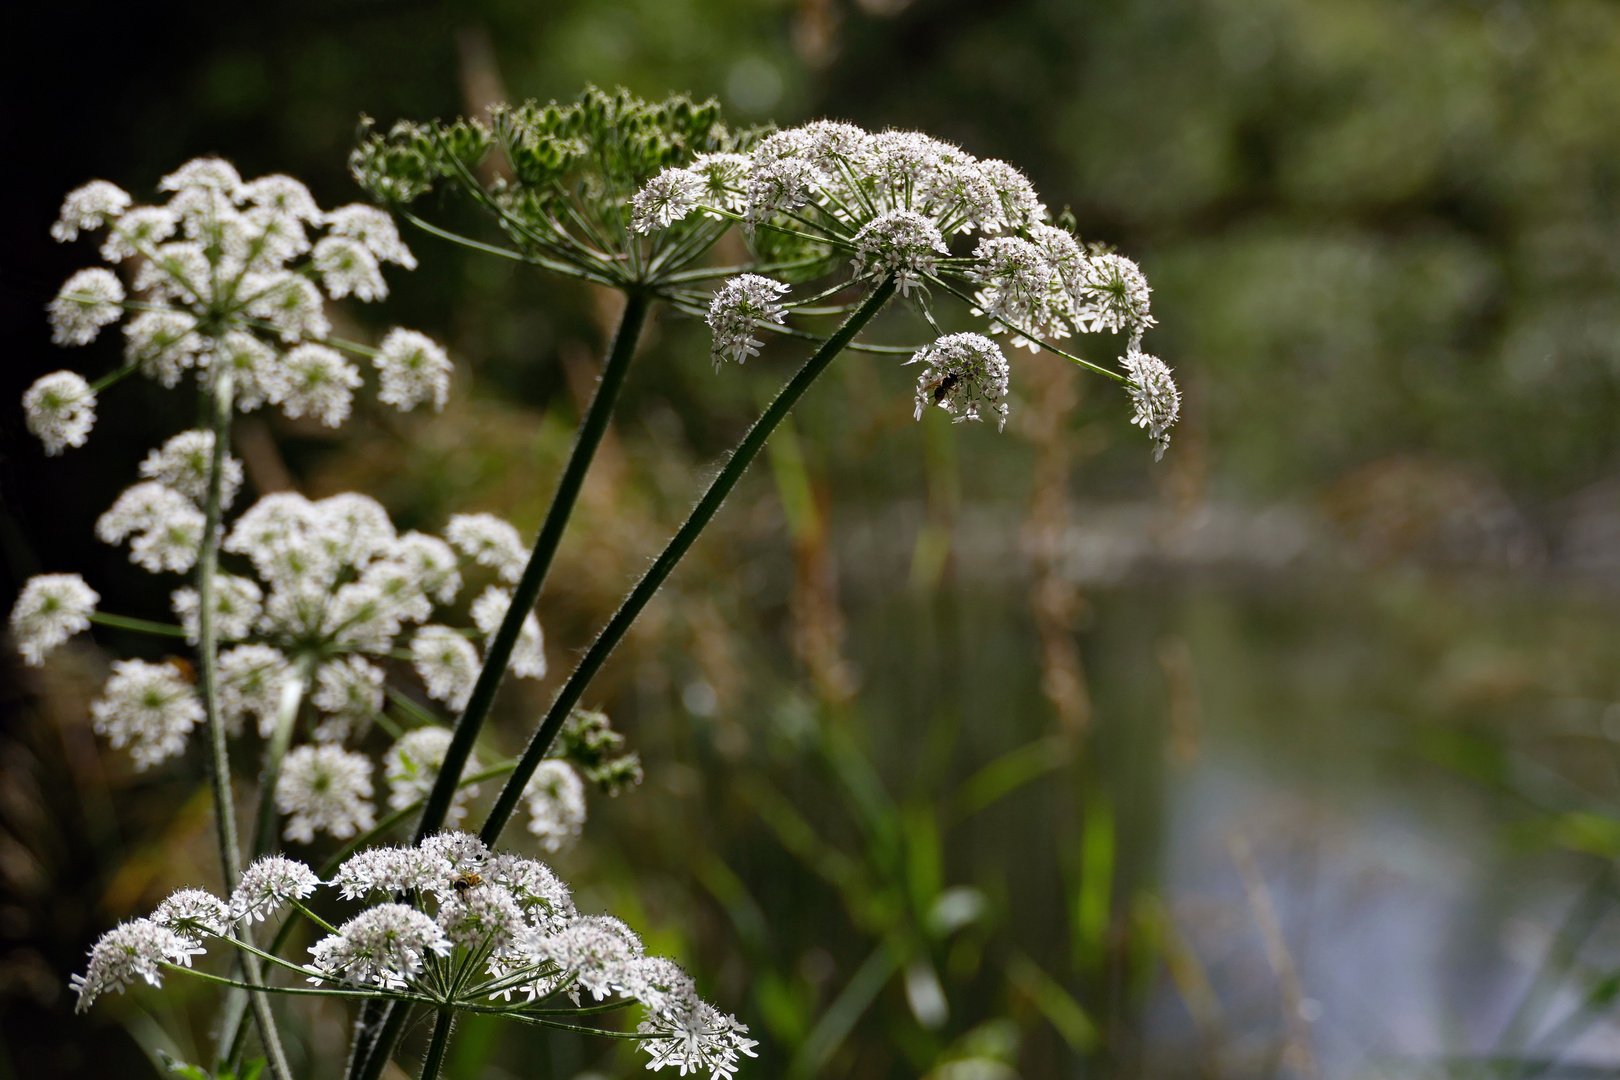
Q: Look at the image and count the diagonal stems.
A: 2